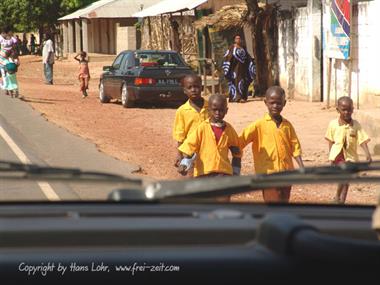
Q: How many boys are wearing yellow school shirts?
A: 4